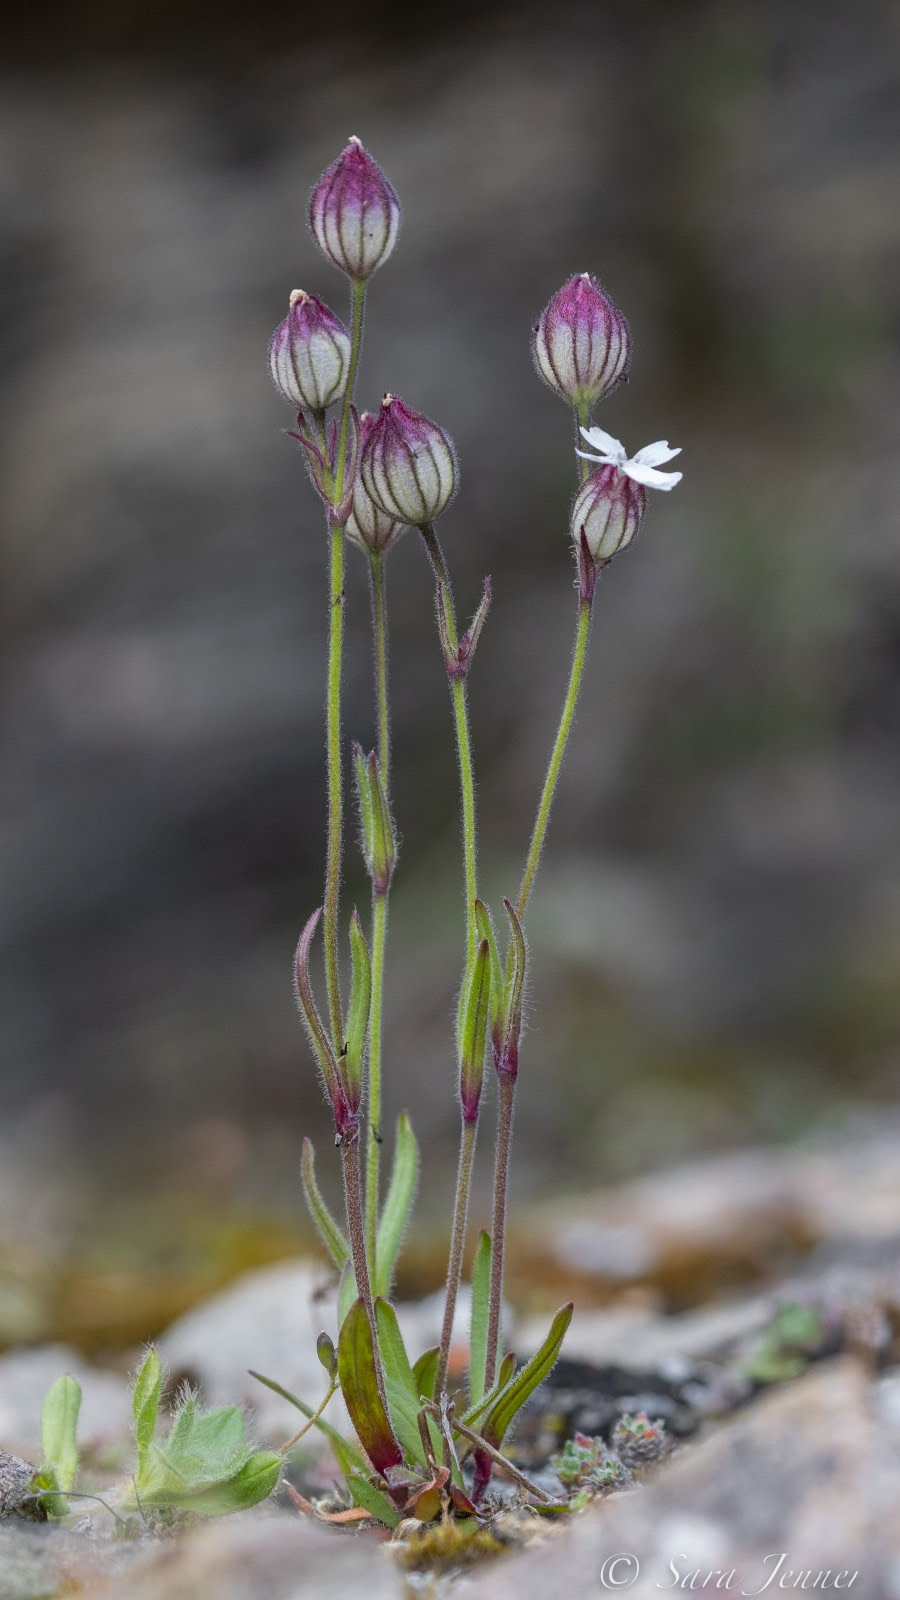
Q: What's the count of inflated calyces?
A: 6